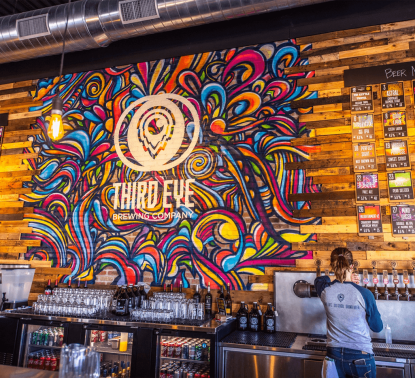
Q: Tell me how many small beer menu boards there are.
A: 10